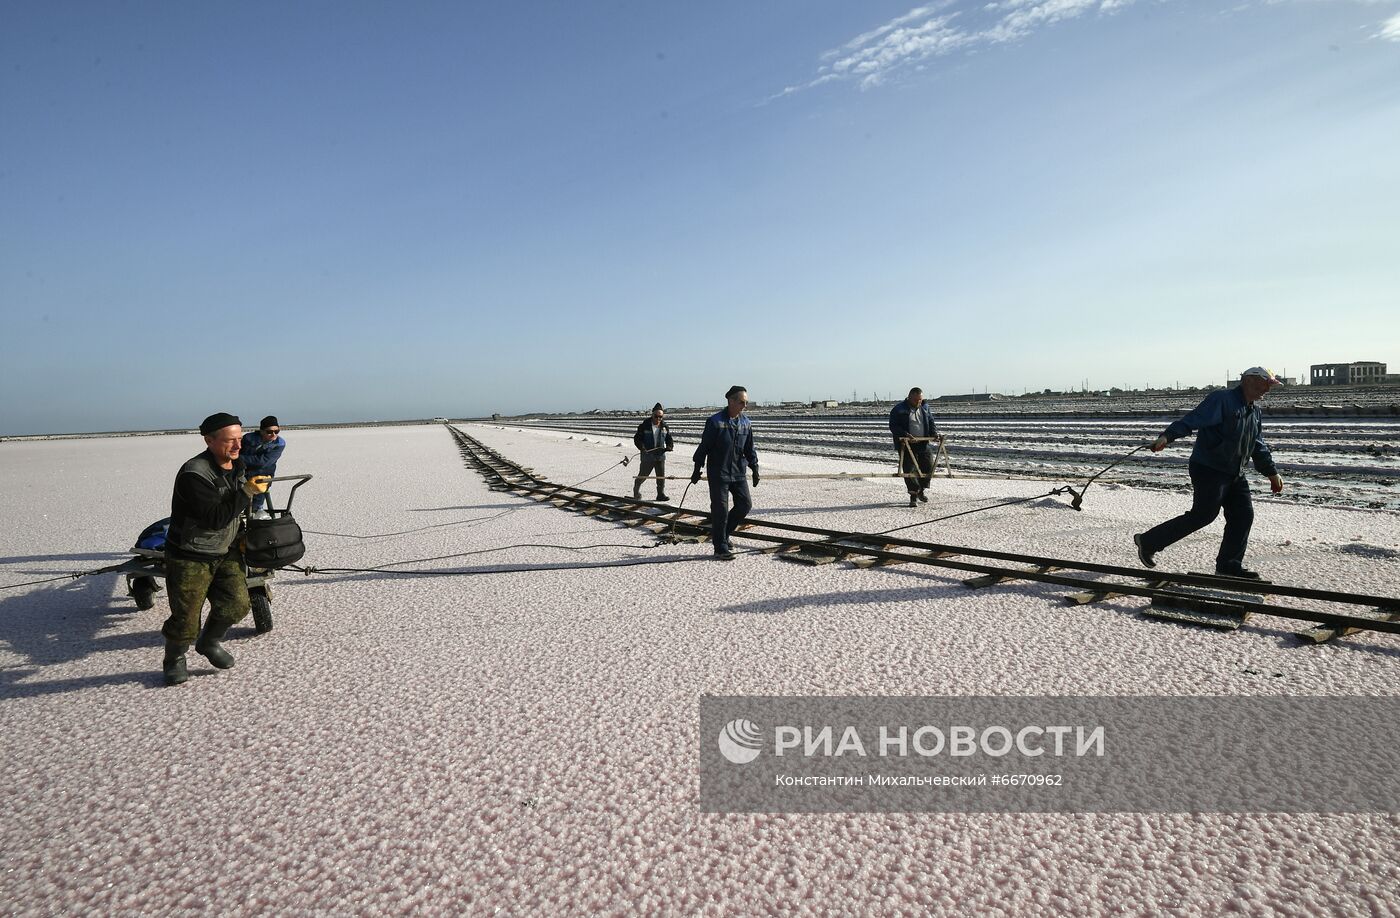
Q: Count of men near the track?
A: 4